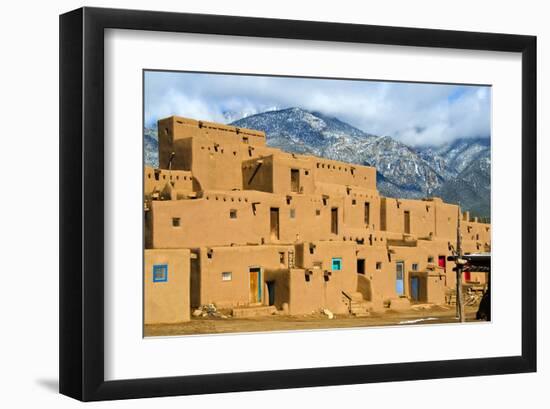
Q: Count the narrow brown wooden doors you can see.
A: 5